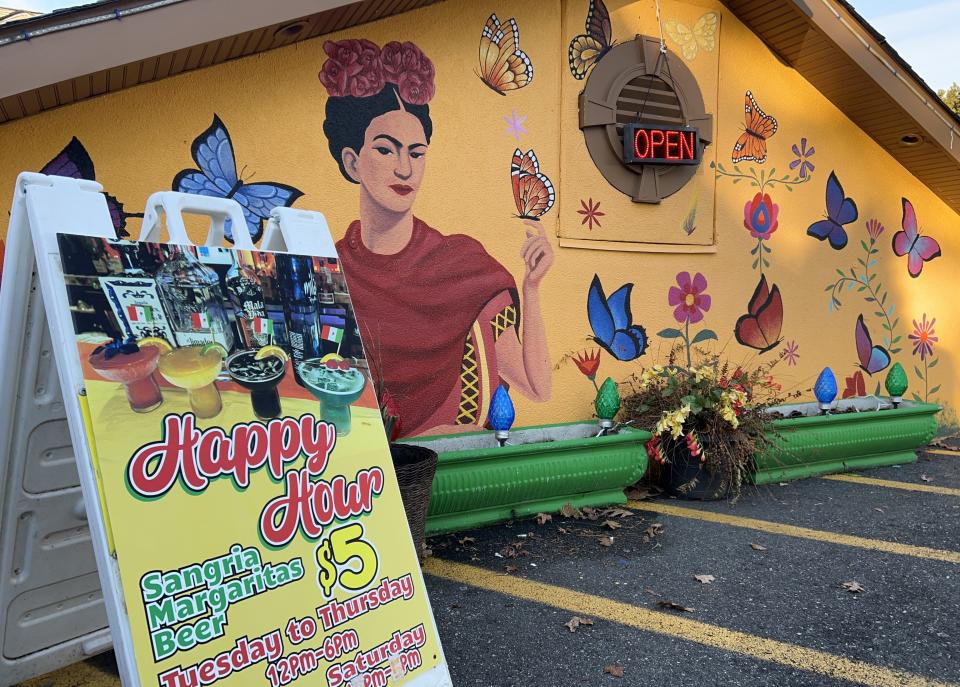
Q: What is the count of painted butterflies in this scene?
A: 12